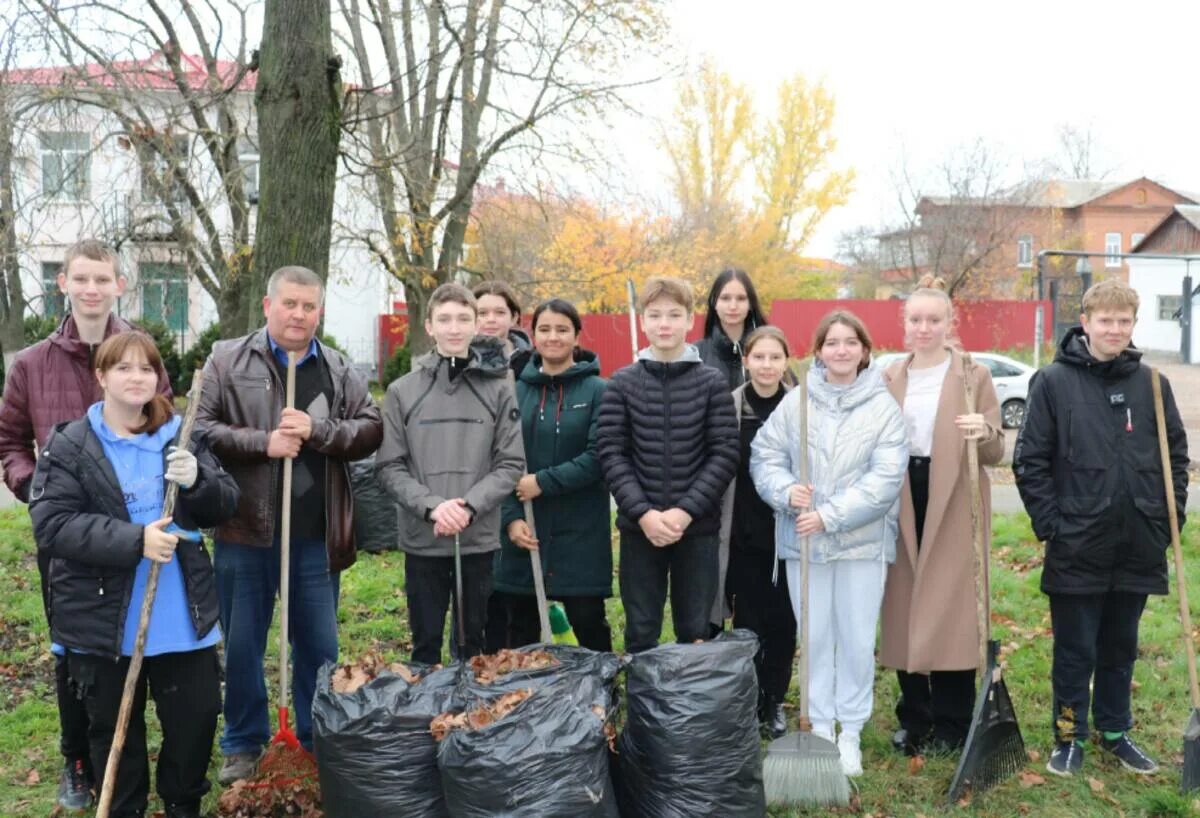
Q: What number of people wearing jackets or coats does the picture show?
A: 12